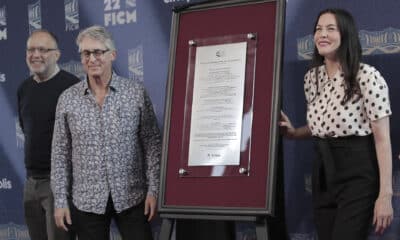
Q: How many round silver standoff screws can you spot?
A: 4